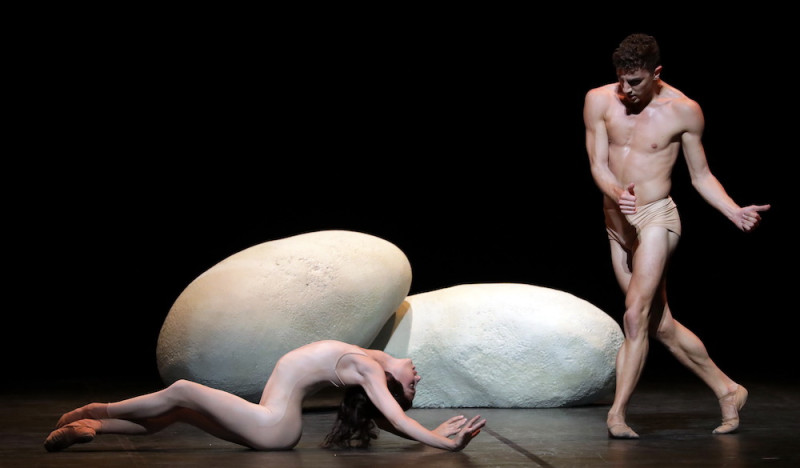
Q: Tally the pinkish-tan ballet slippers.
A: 4